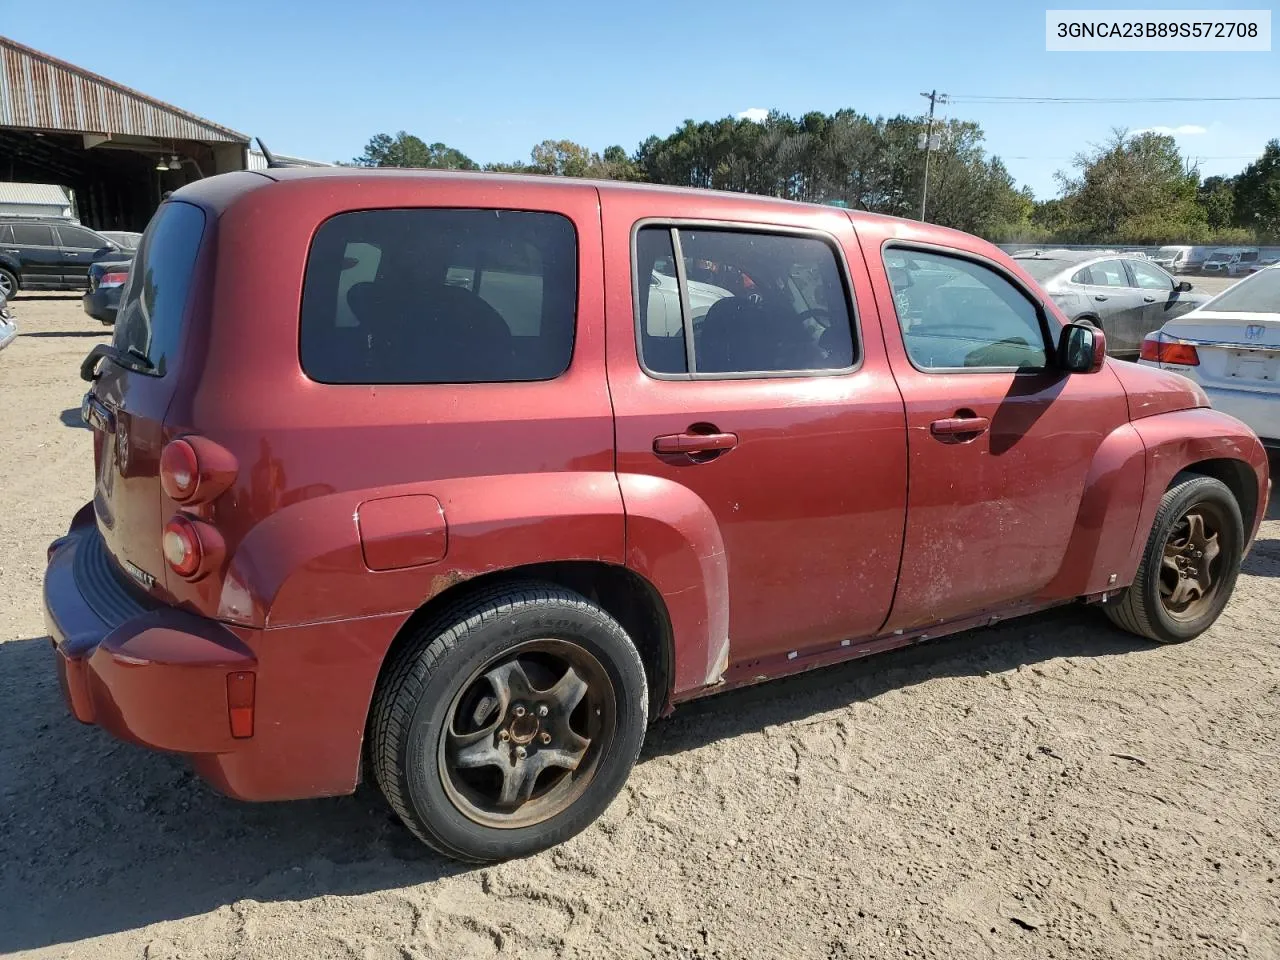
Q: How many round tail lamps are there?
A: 2